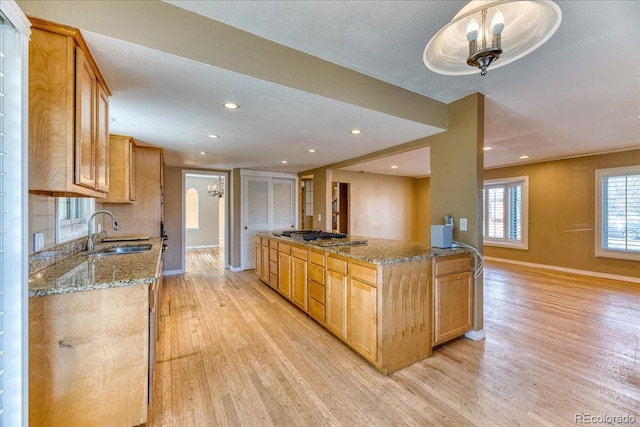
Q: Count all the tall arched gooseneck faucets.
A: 1